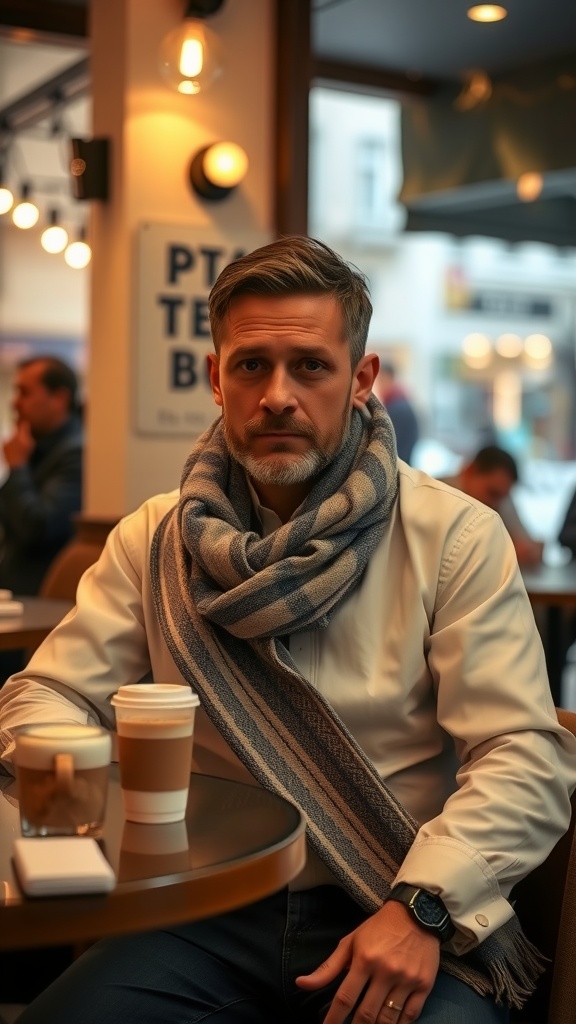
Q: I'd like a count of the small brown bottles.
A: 0